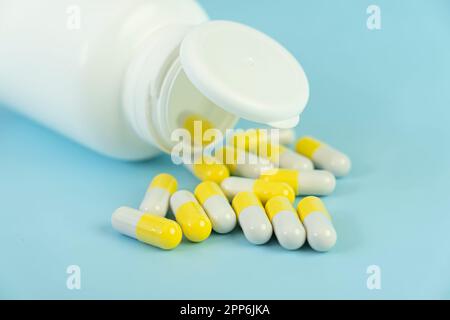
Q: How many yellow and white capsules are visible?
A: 15